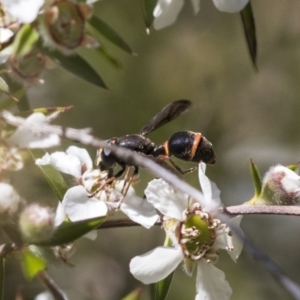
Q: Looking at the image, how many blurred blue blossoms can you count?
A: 0